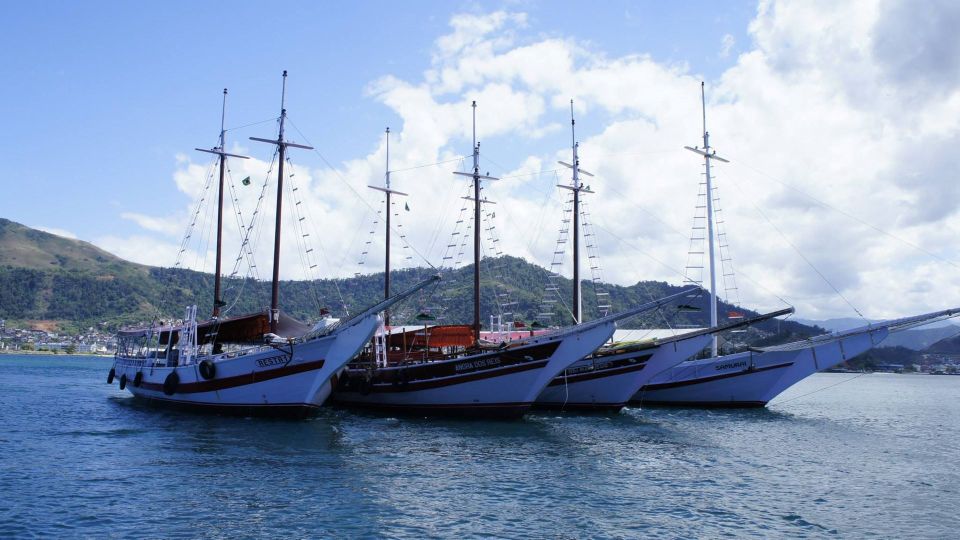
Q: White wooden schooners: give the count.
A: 4